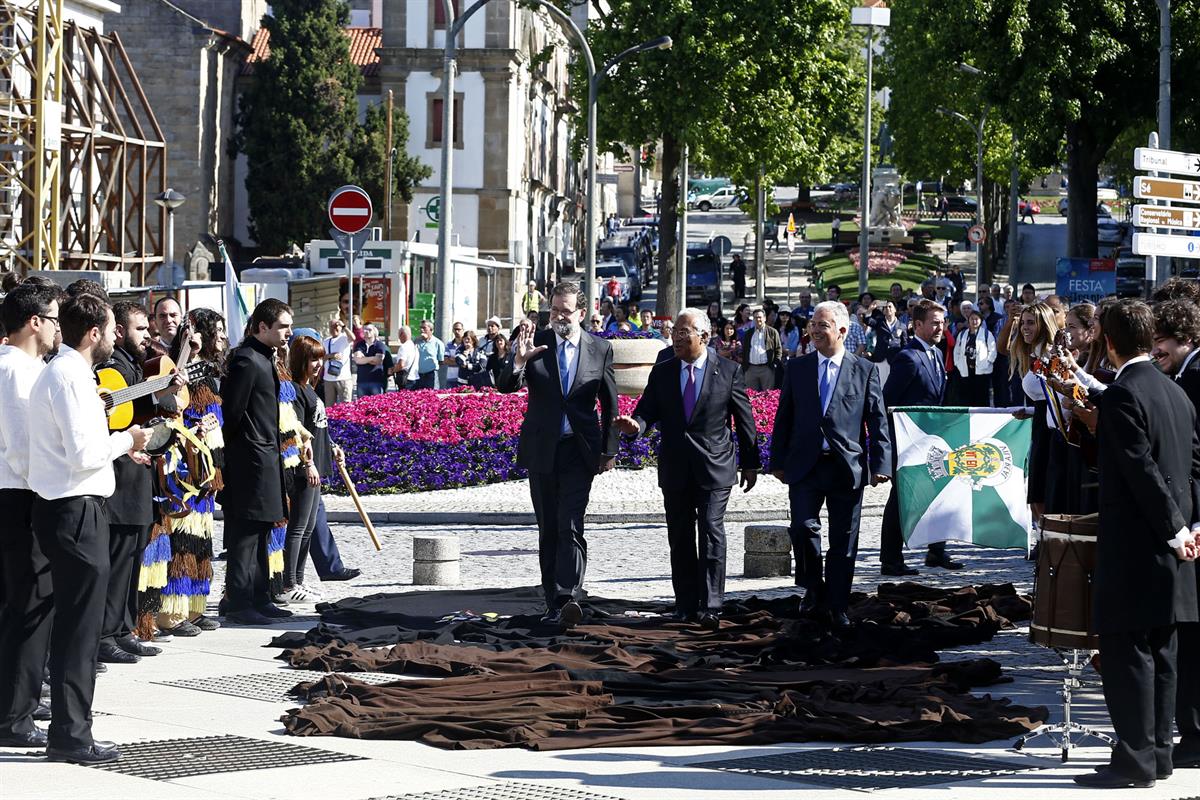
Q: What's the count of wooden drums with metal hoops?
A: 1